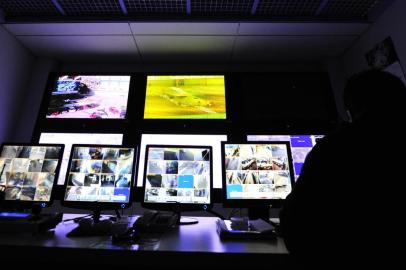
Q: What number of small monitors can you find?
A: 4